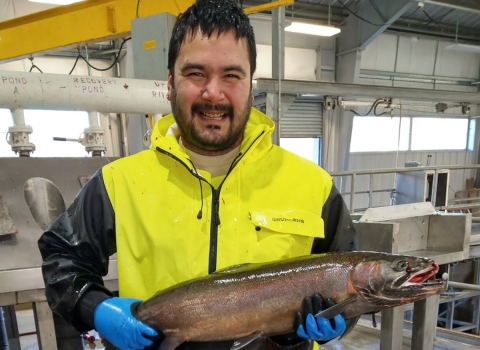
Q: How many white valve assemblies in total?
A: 2